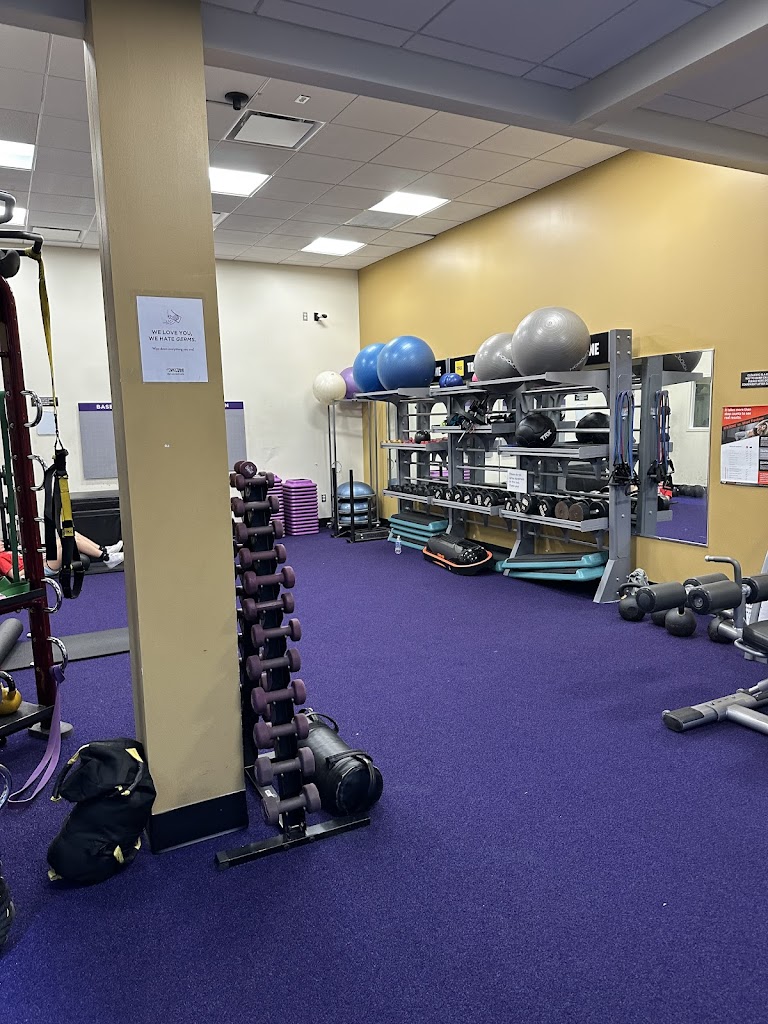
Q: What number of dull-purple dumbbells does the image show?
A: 13